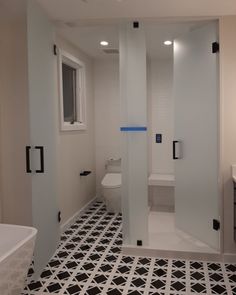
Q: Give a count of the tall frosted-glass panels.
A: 3